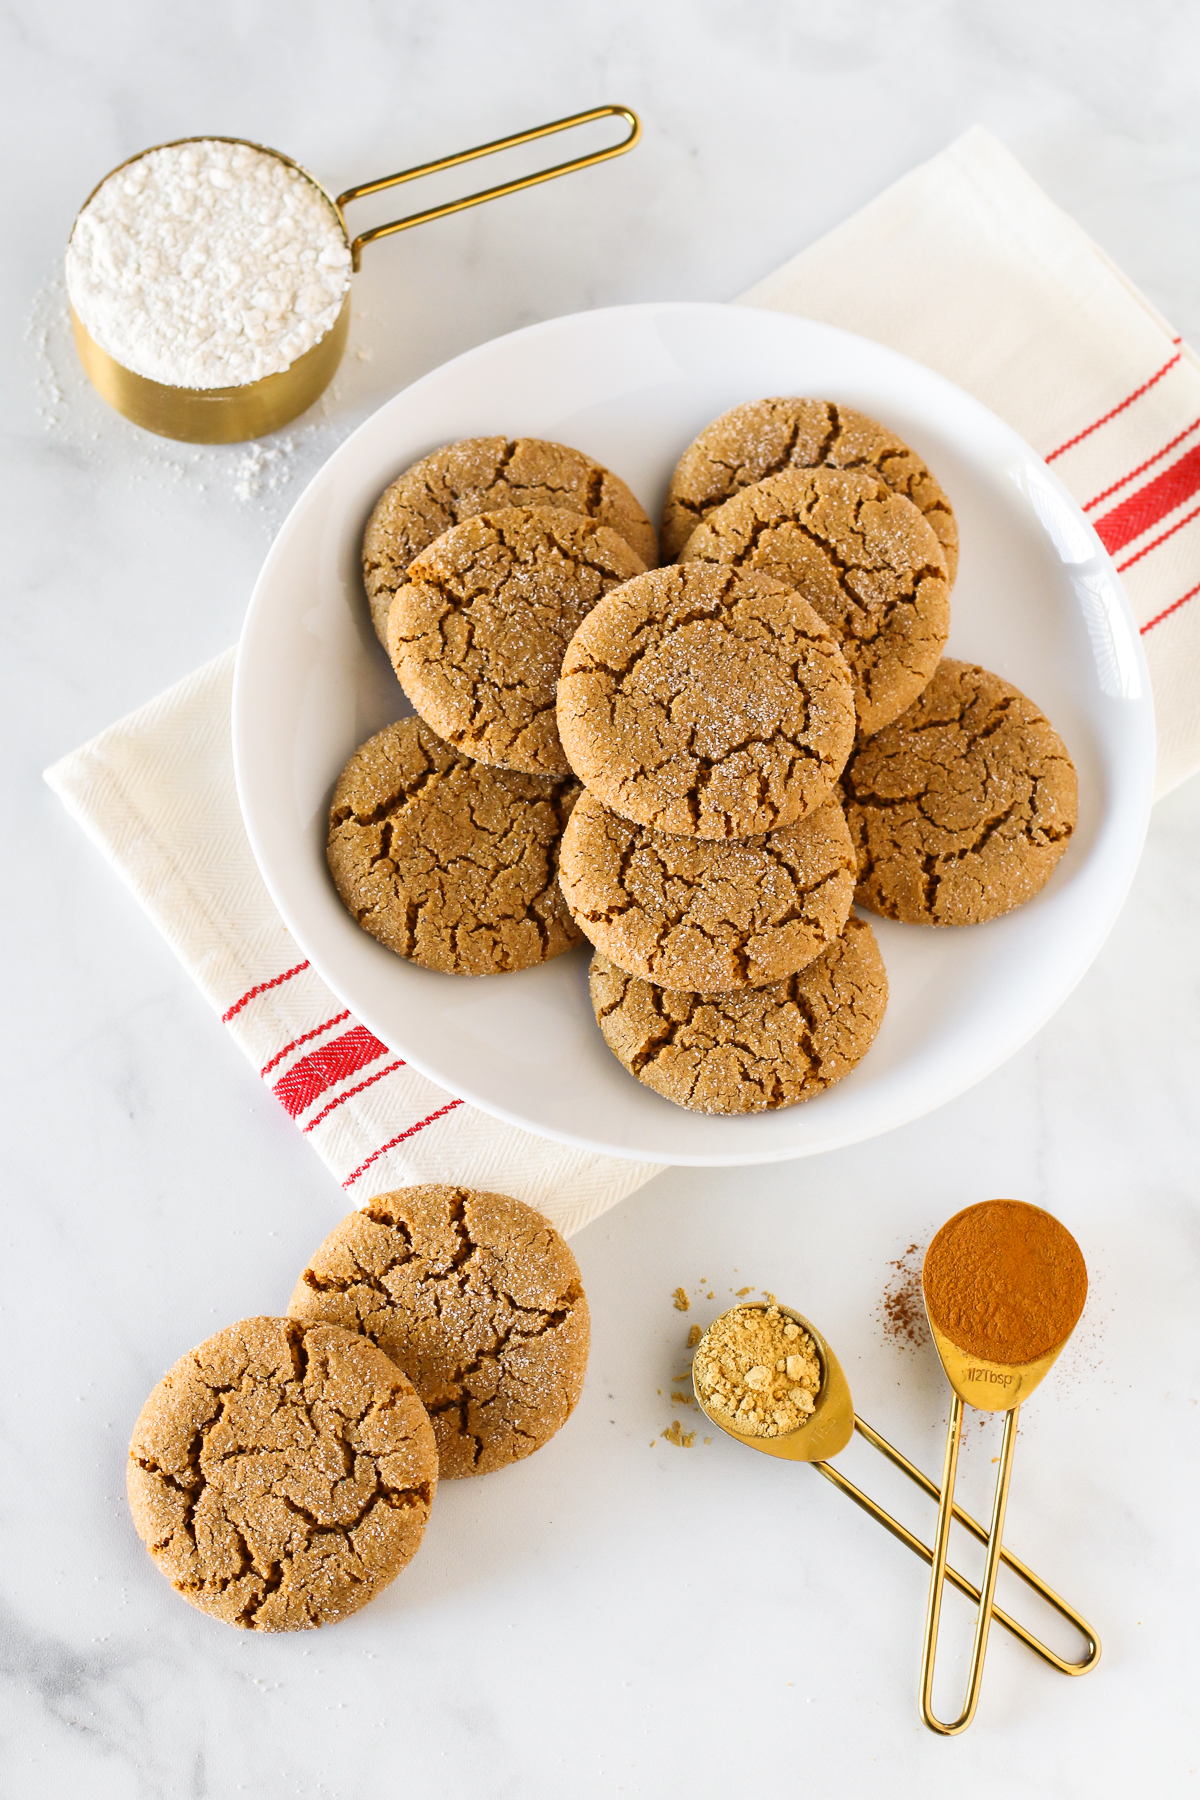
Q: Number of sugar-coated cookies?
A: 11